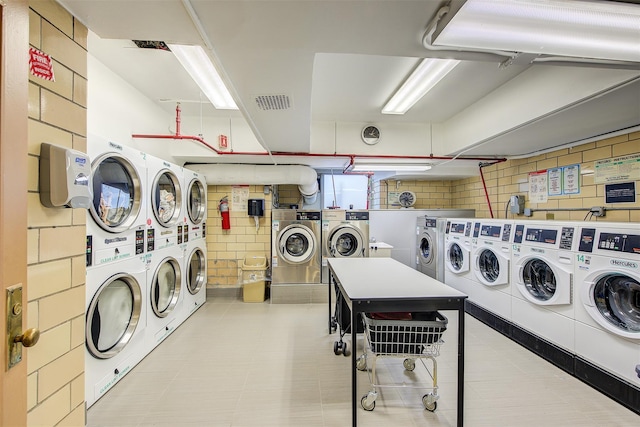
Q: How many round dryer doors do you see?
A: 6